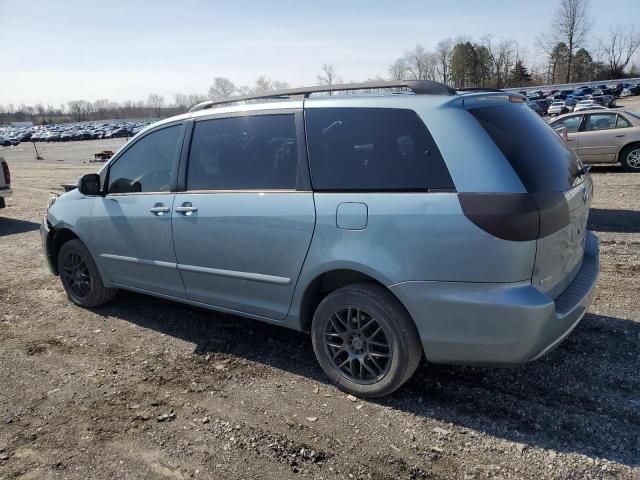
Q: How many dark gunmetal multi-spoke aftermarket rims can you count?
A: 2